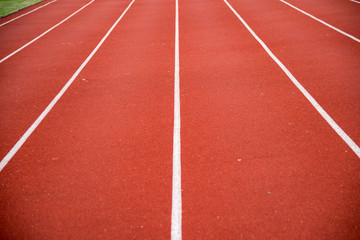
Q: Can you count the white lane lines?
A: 7